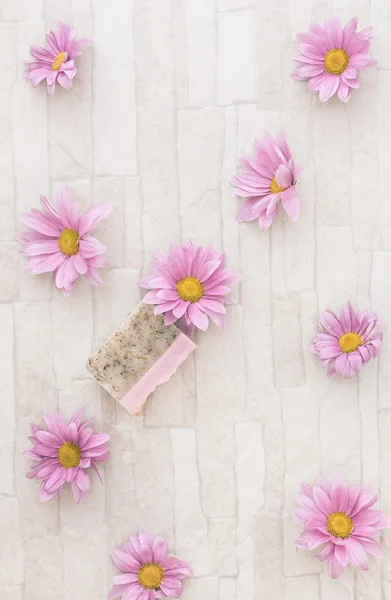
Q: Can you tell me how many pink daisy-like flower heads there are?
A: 9